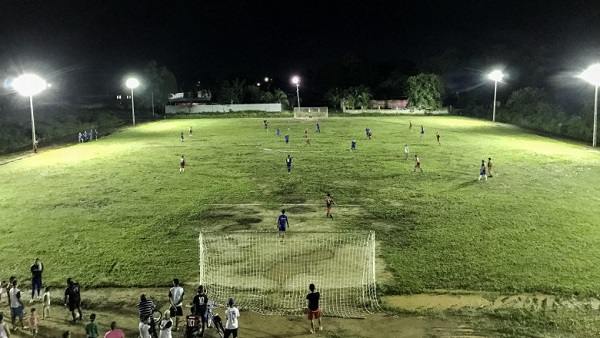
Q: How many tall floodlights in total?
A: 5